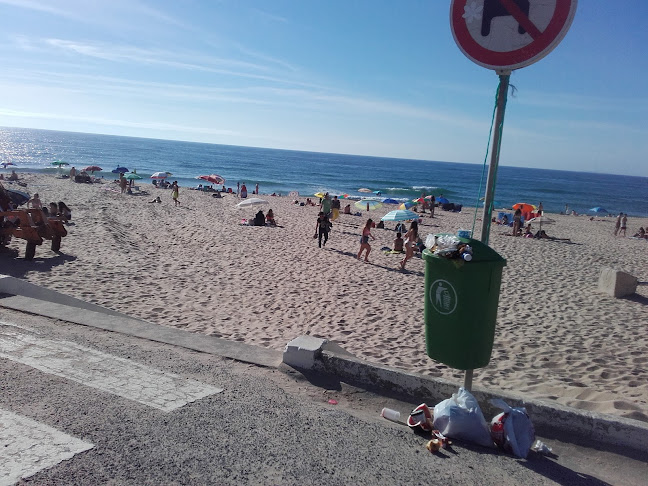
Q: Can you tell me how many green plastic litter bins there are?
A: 1